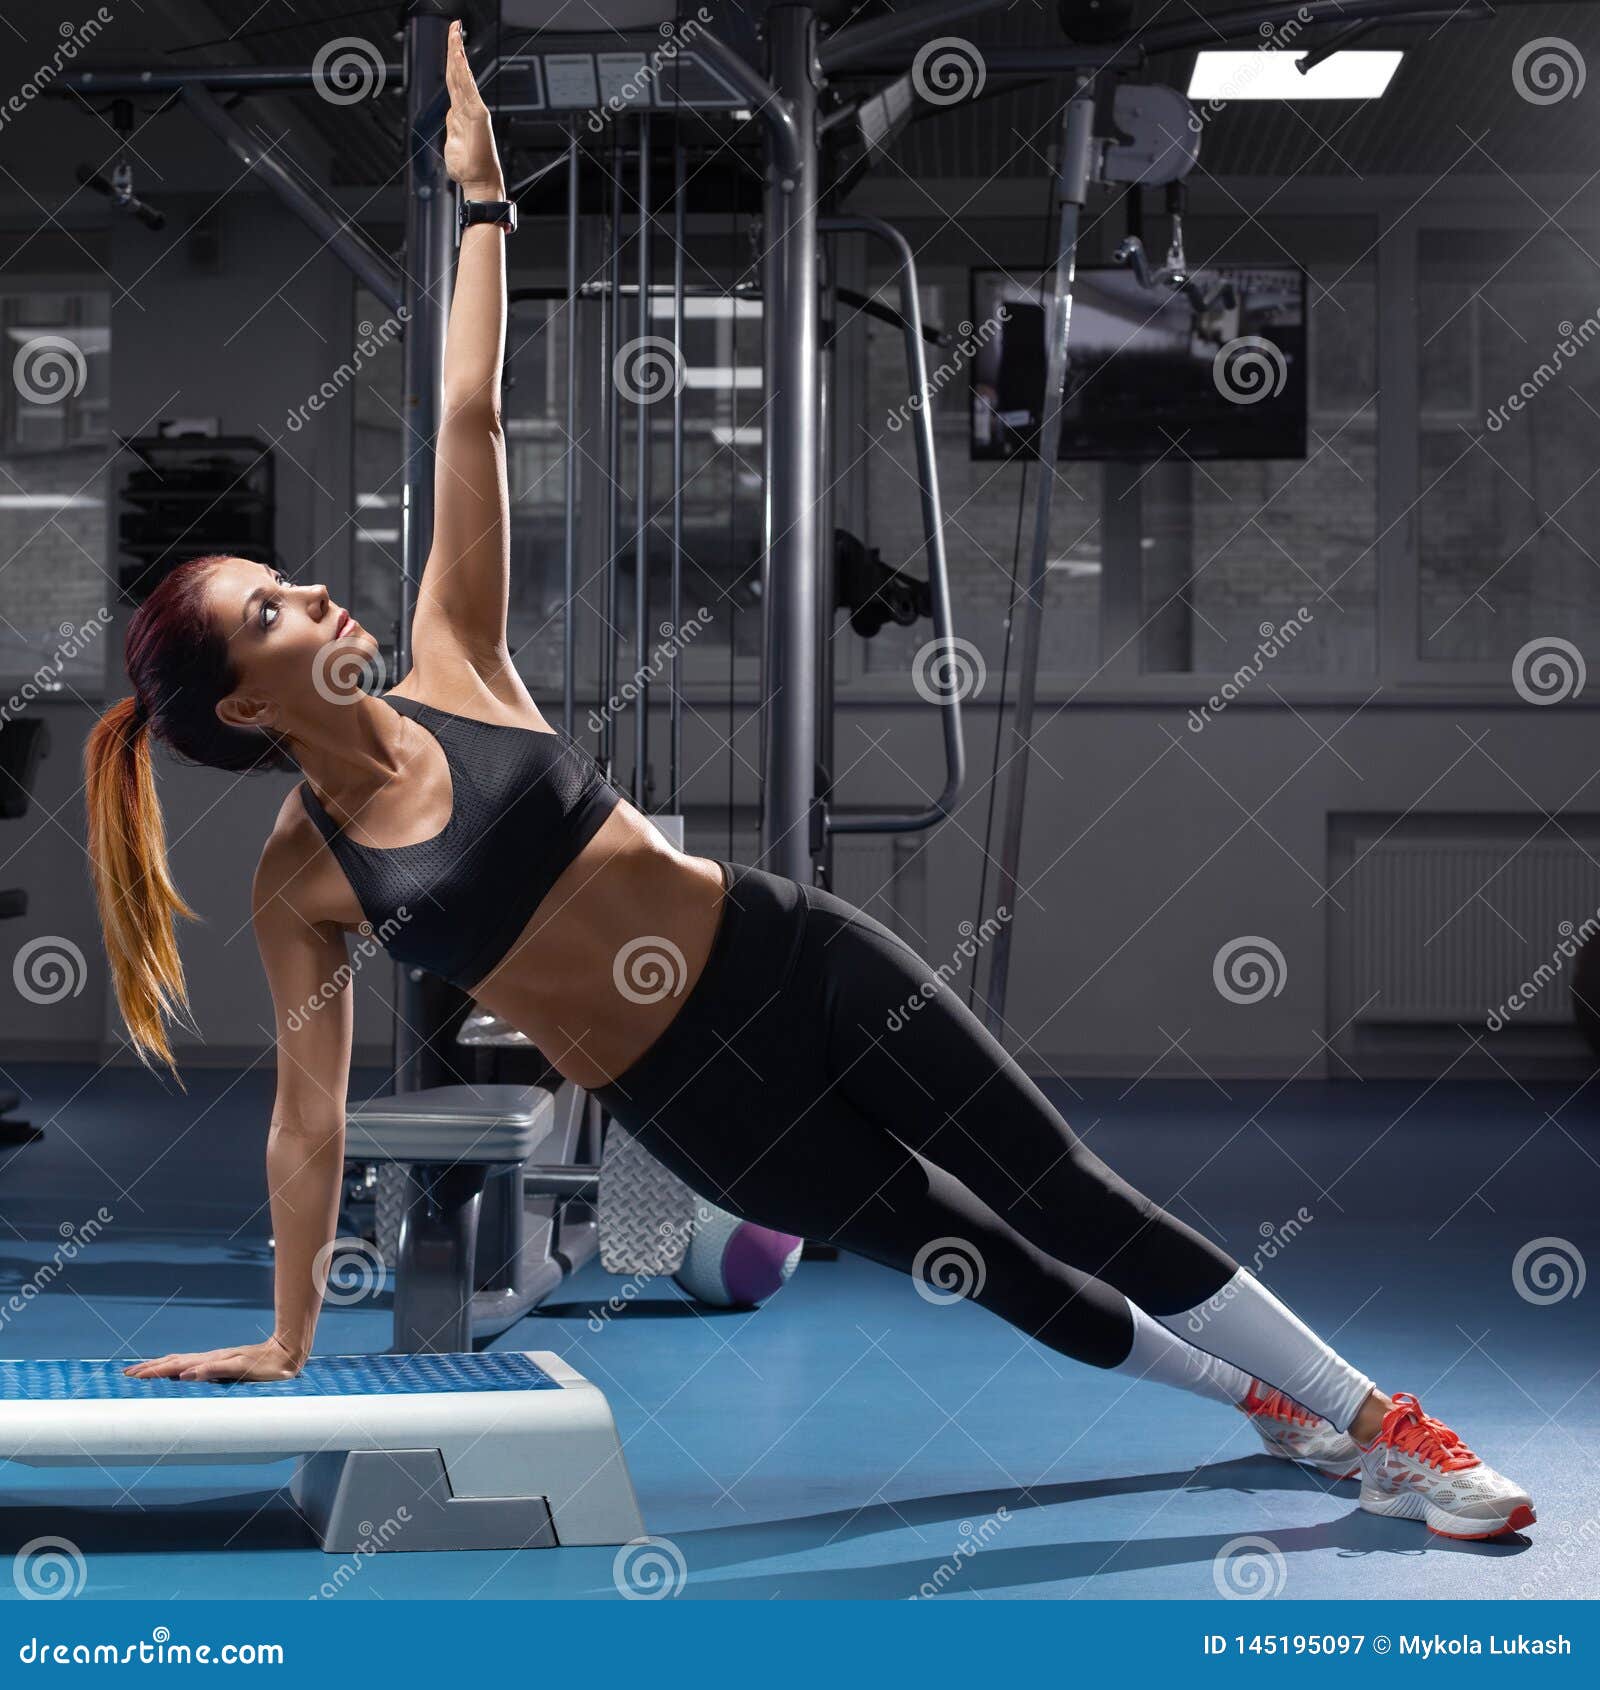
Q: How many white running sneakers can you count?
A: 2